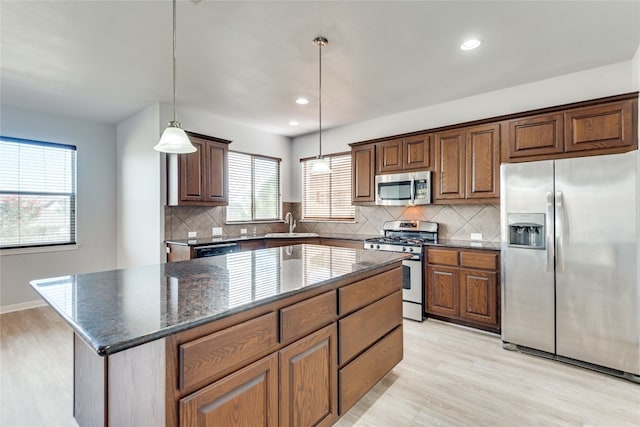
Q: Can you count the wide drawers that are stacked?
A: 3